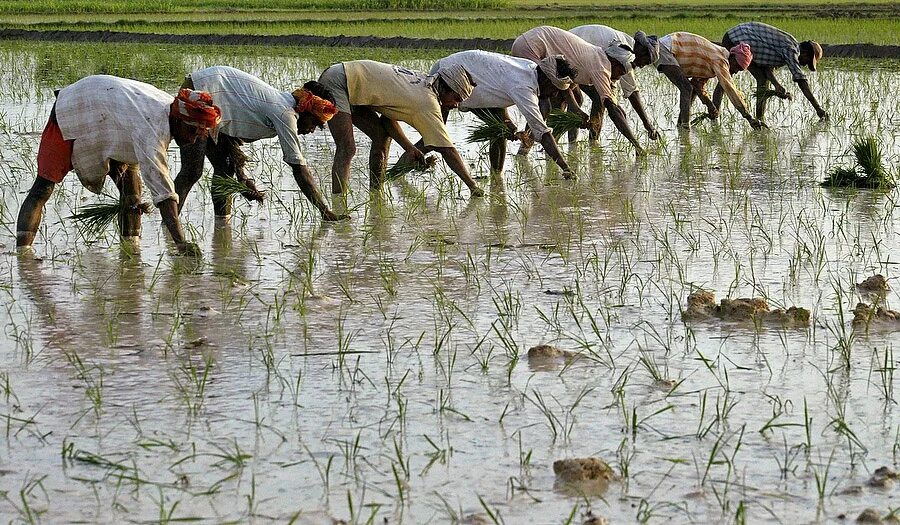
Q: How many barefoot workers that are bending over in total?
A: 8